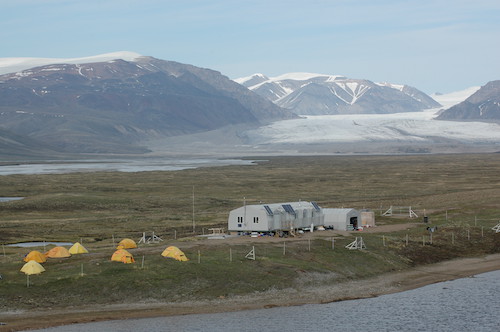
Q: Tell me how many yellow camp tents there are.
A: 7